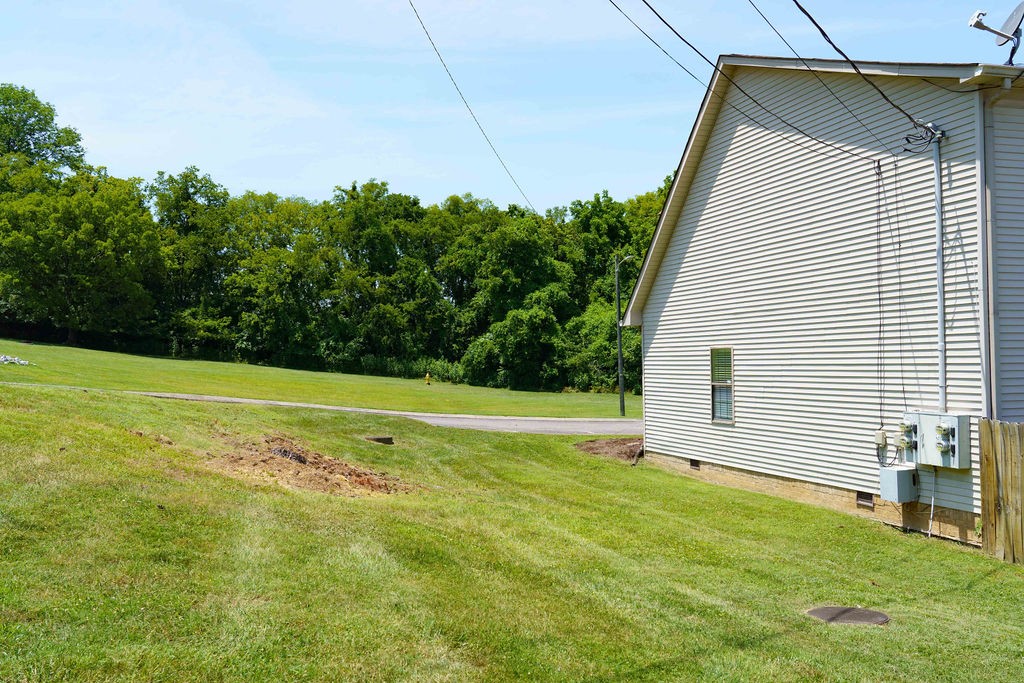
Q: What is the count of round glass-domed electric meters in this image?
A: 4